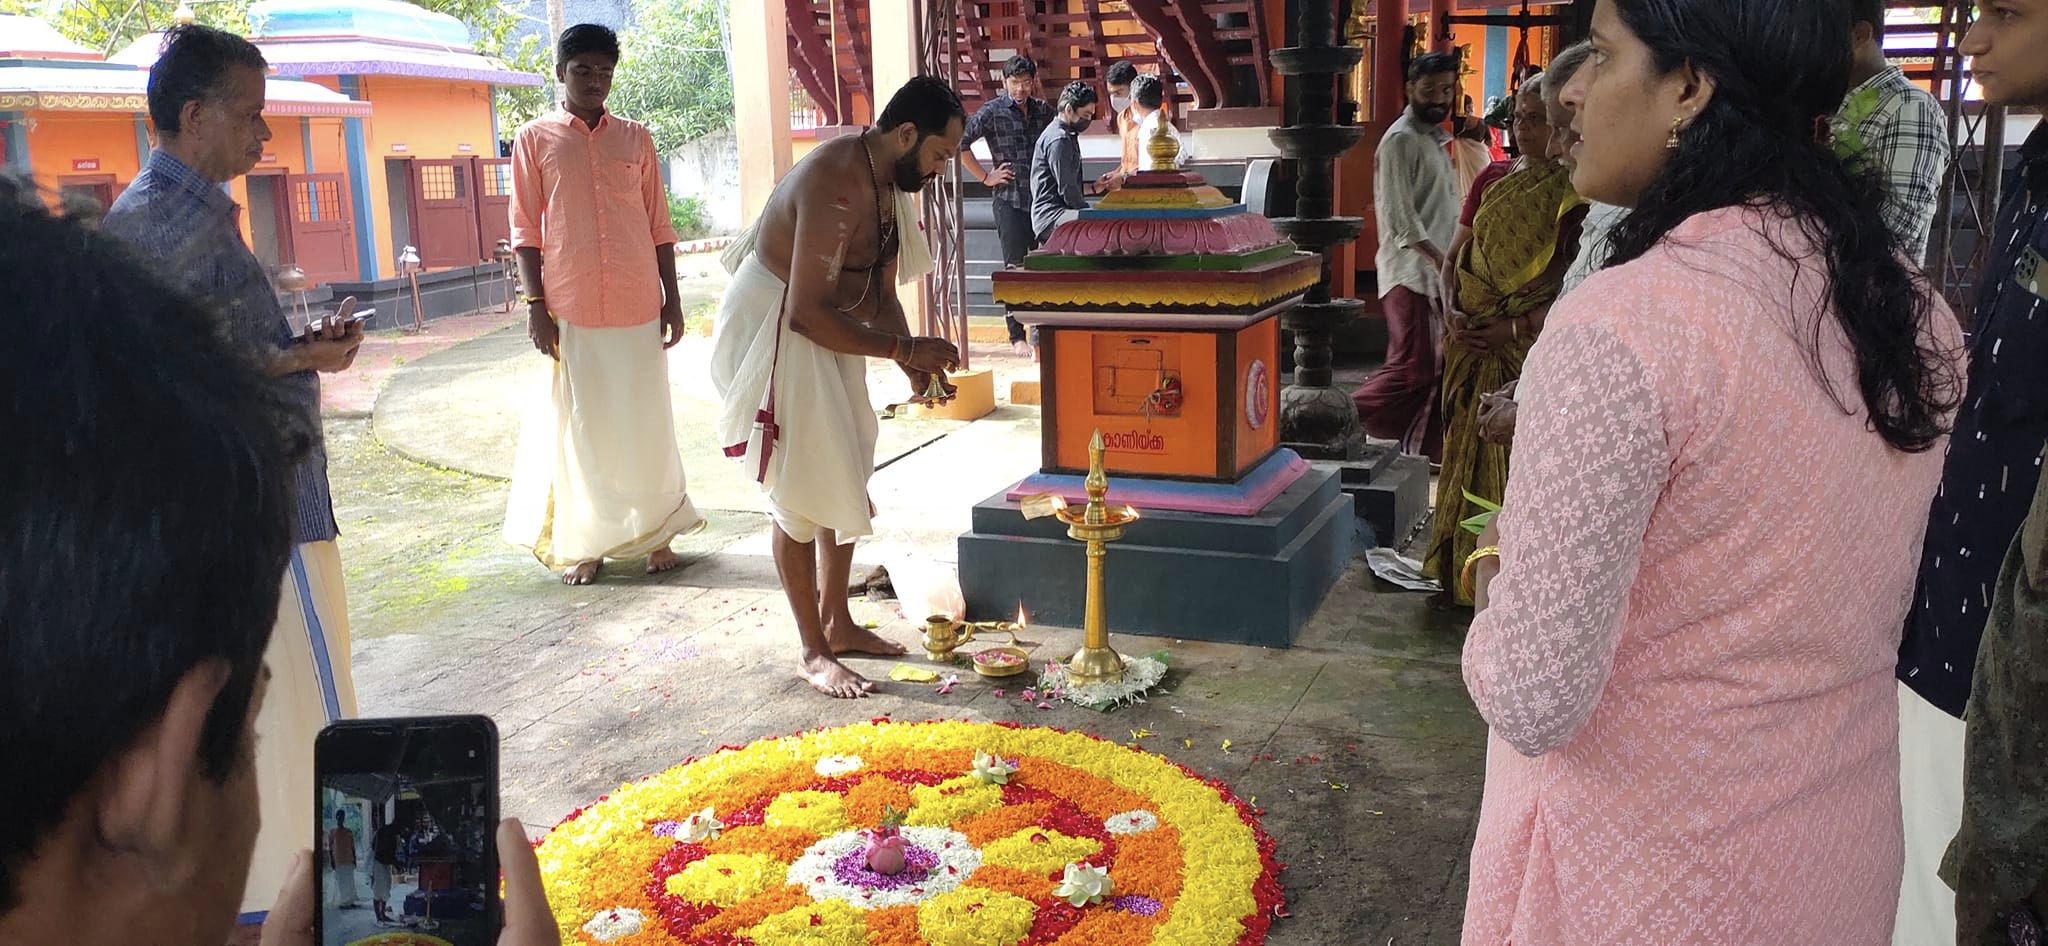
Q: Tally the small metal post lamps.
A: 3